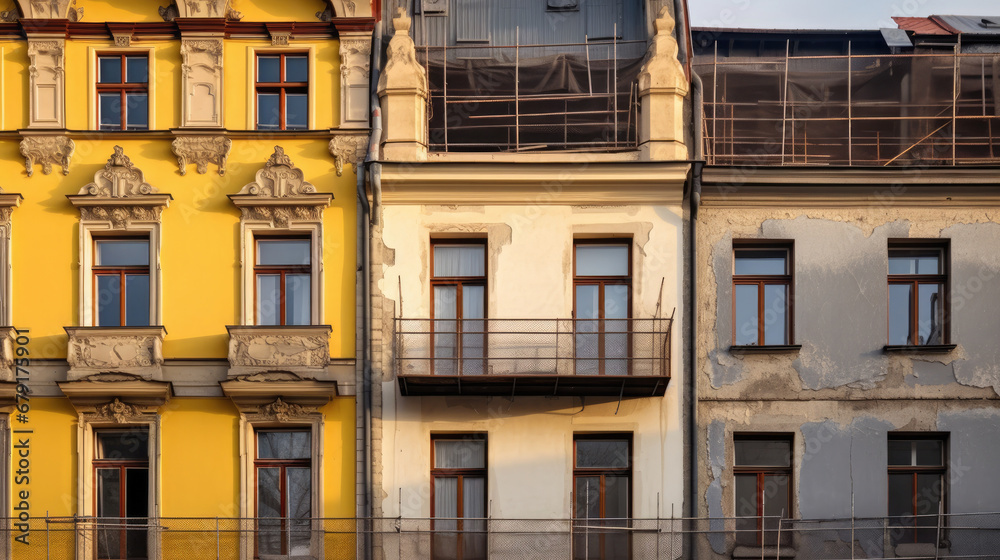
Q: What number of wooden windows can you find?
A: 14